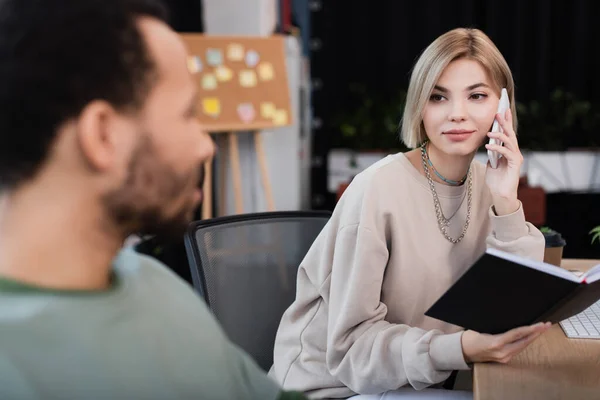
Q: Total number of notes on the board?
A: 12